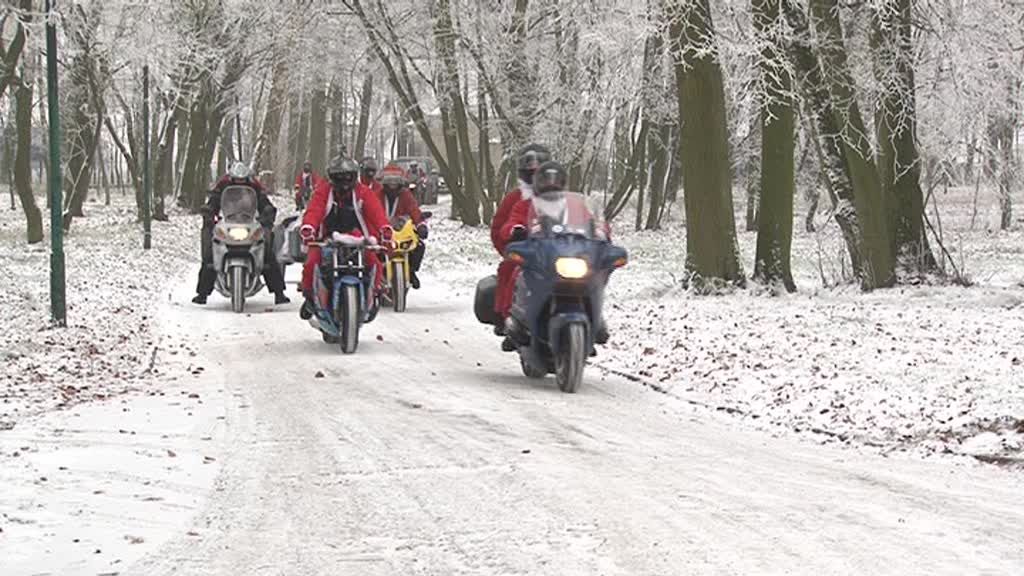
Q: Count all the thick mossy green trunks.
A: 4